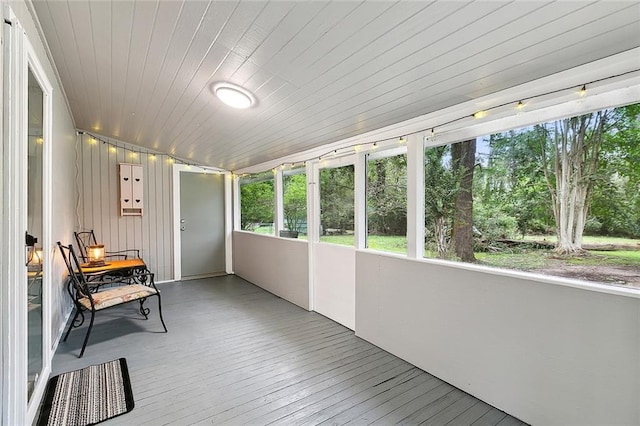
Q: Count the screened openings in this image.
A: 5